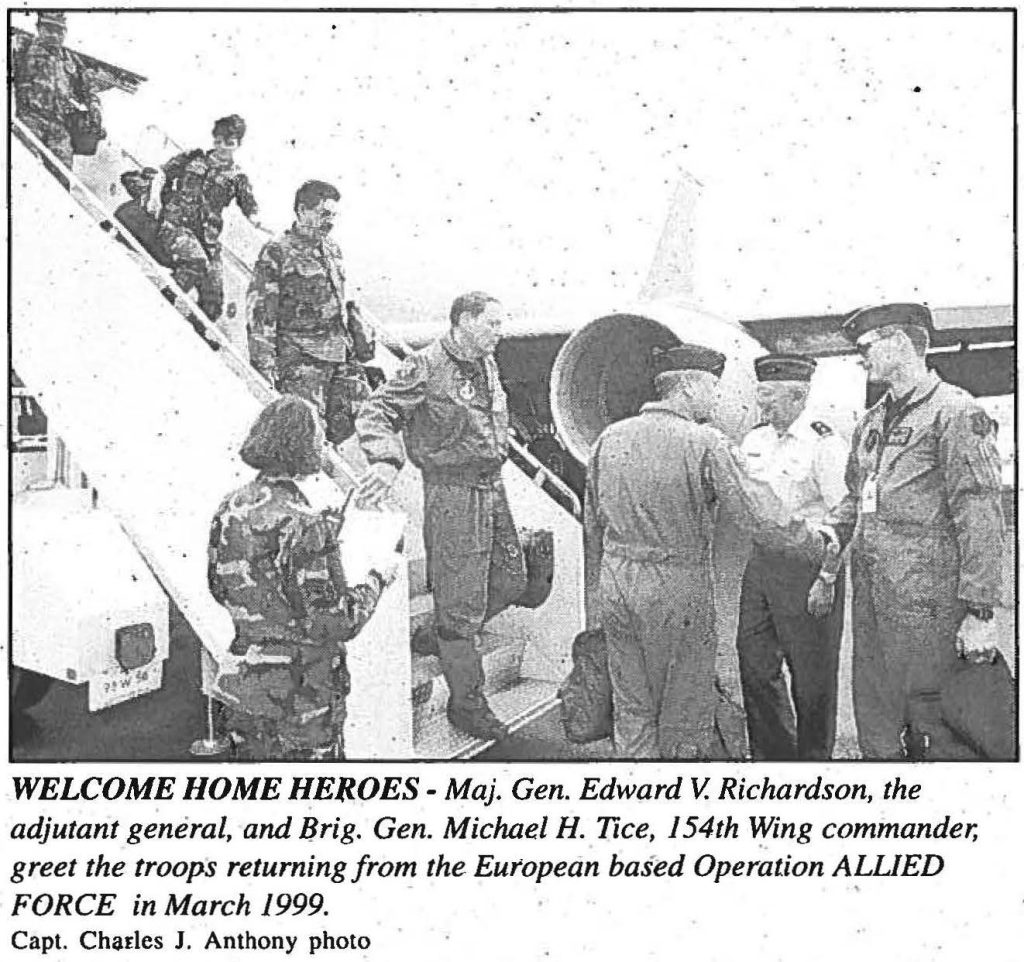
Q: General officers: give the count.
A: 2